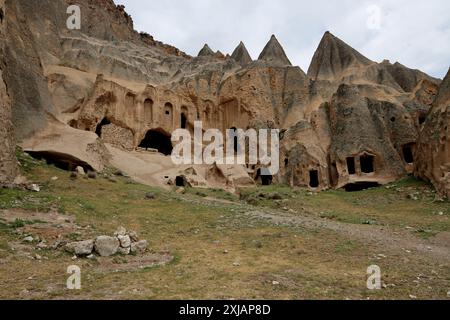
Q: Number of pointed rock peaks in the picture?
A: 4